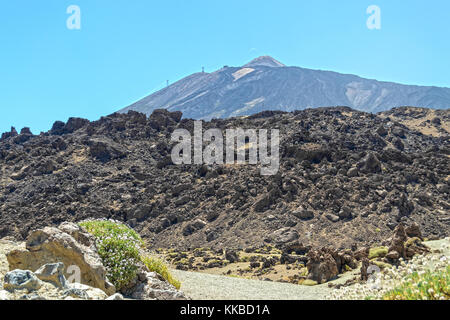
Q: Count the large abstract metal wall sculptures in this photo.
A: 0